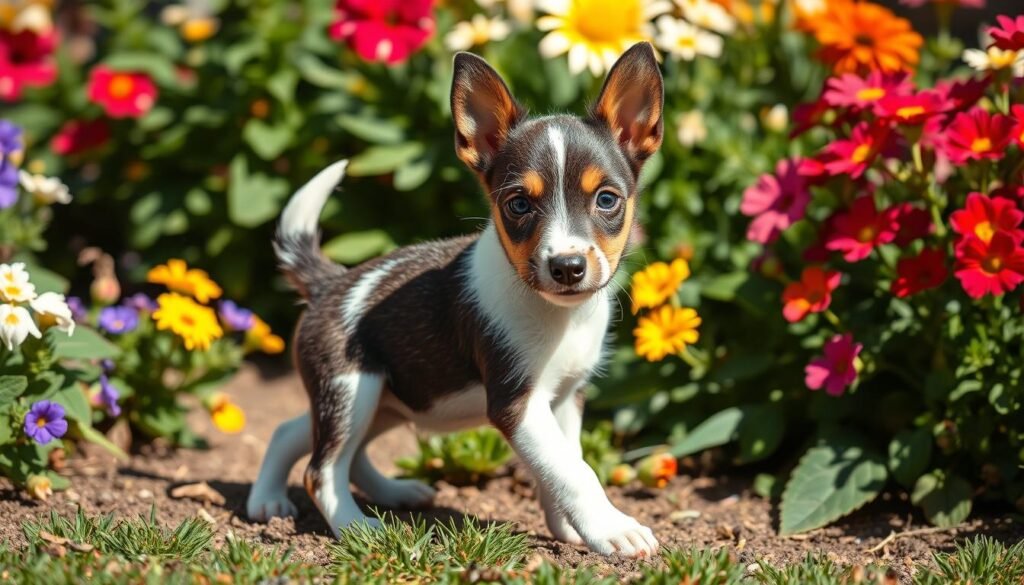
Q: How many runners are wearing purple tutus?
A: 0